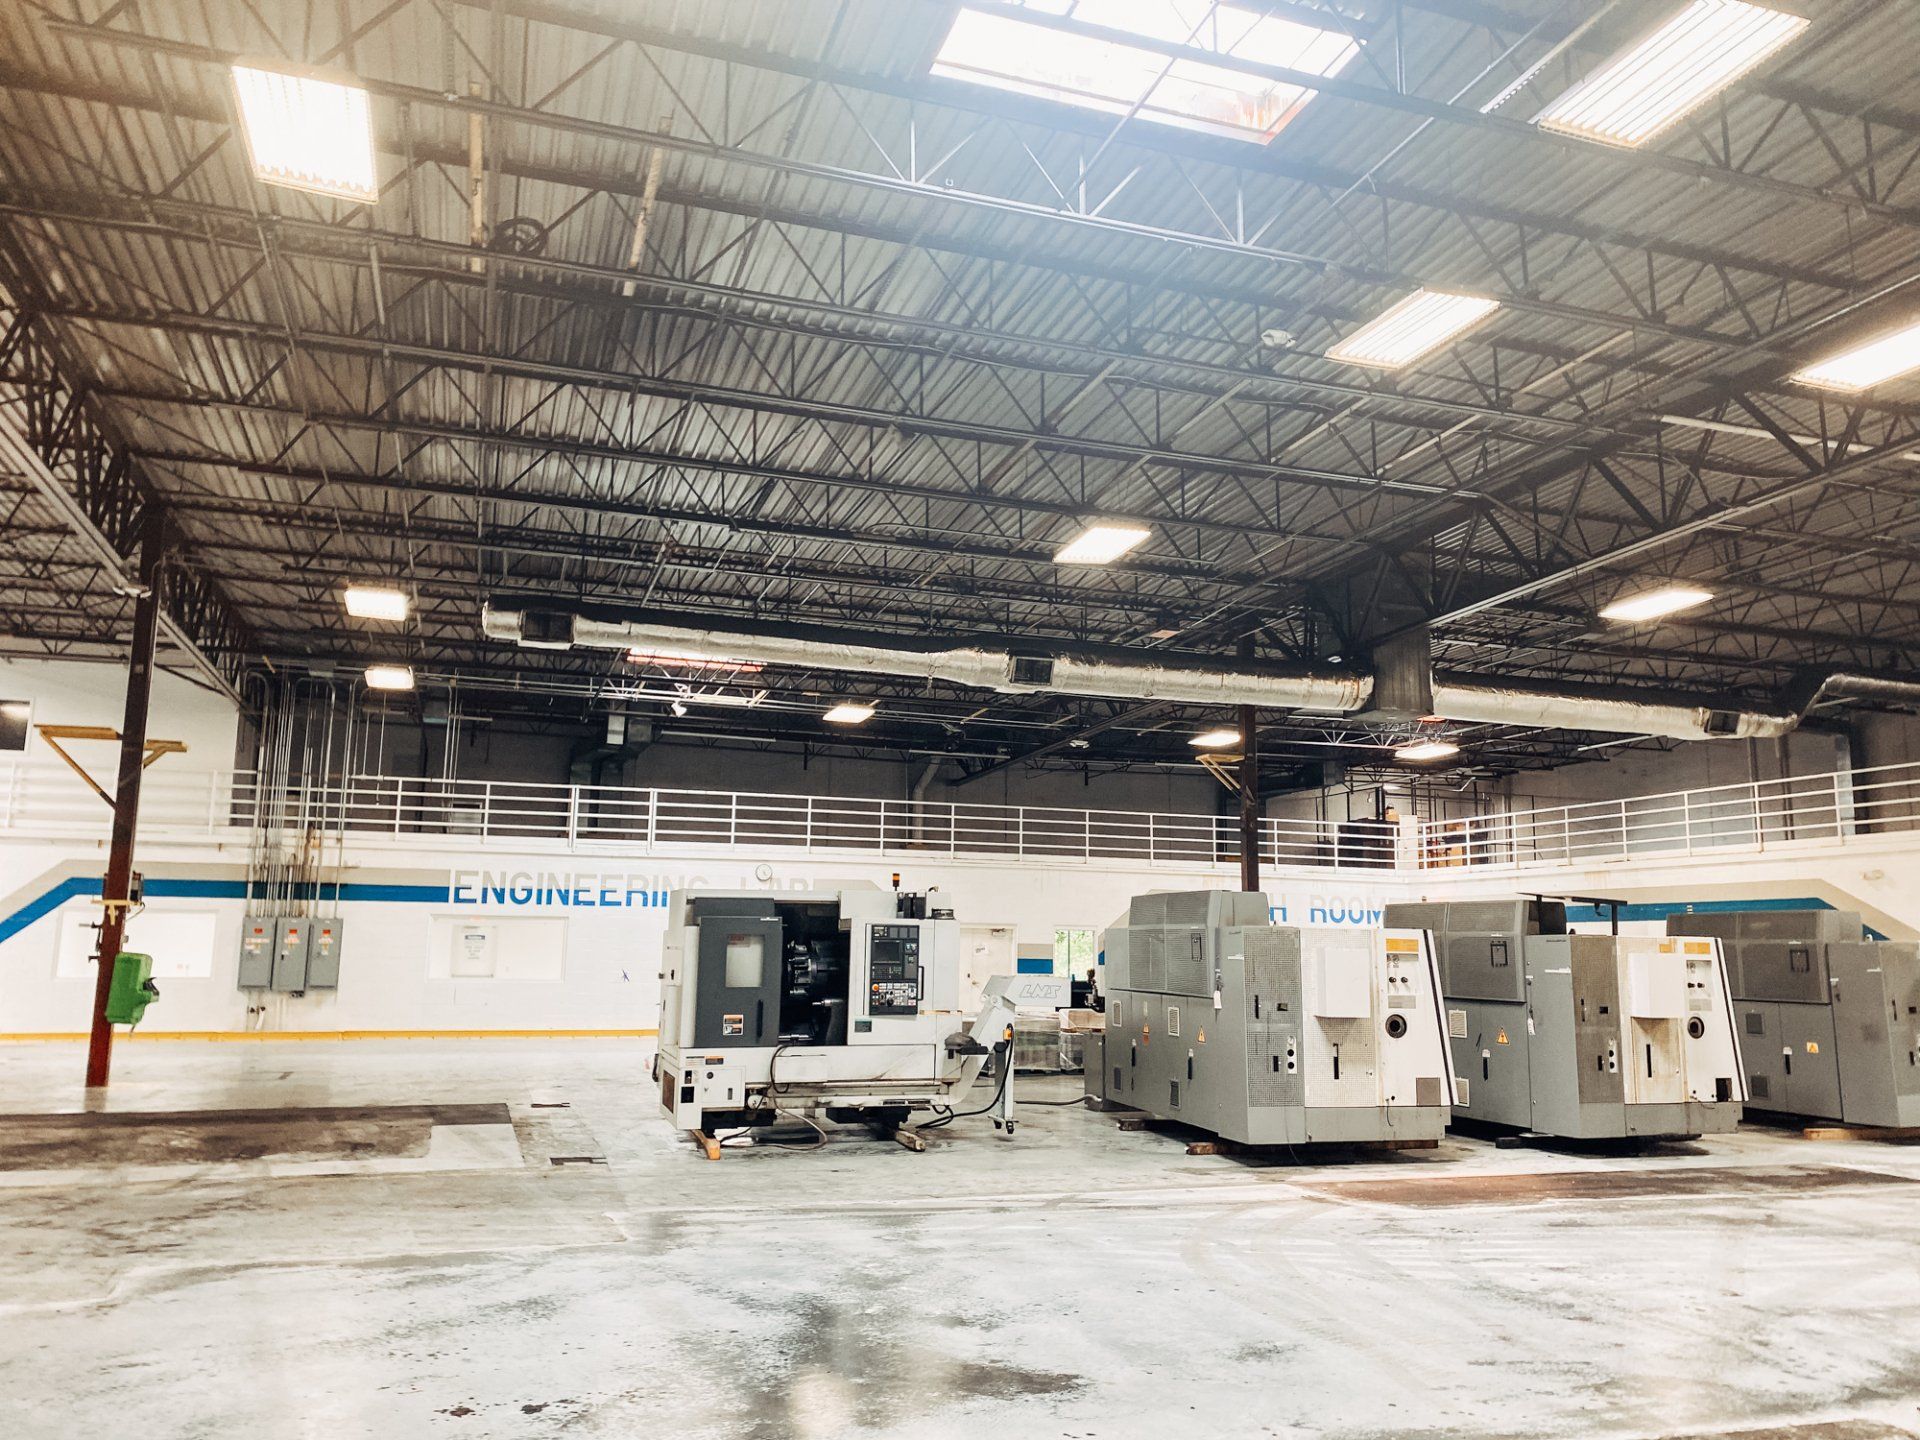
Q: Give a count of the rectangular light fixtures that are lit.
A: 11